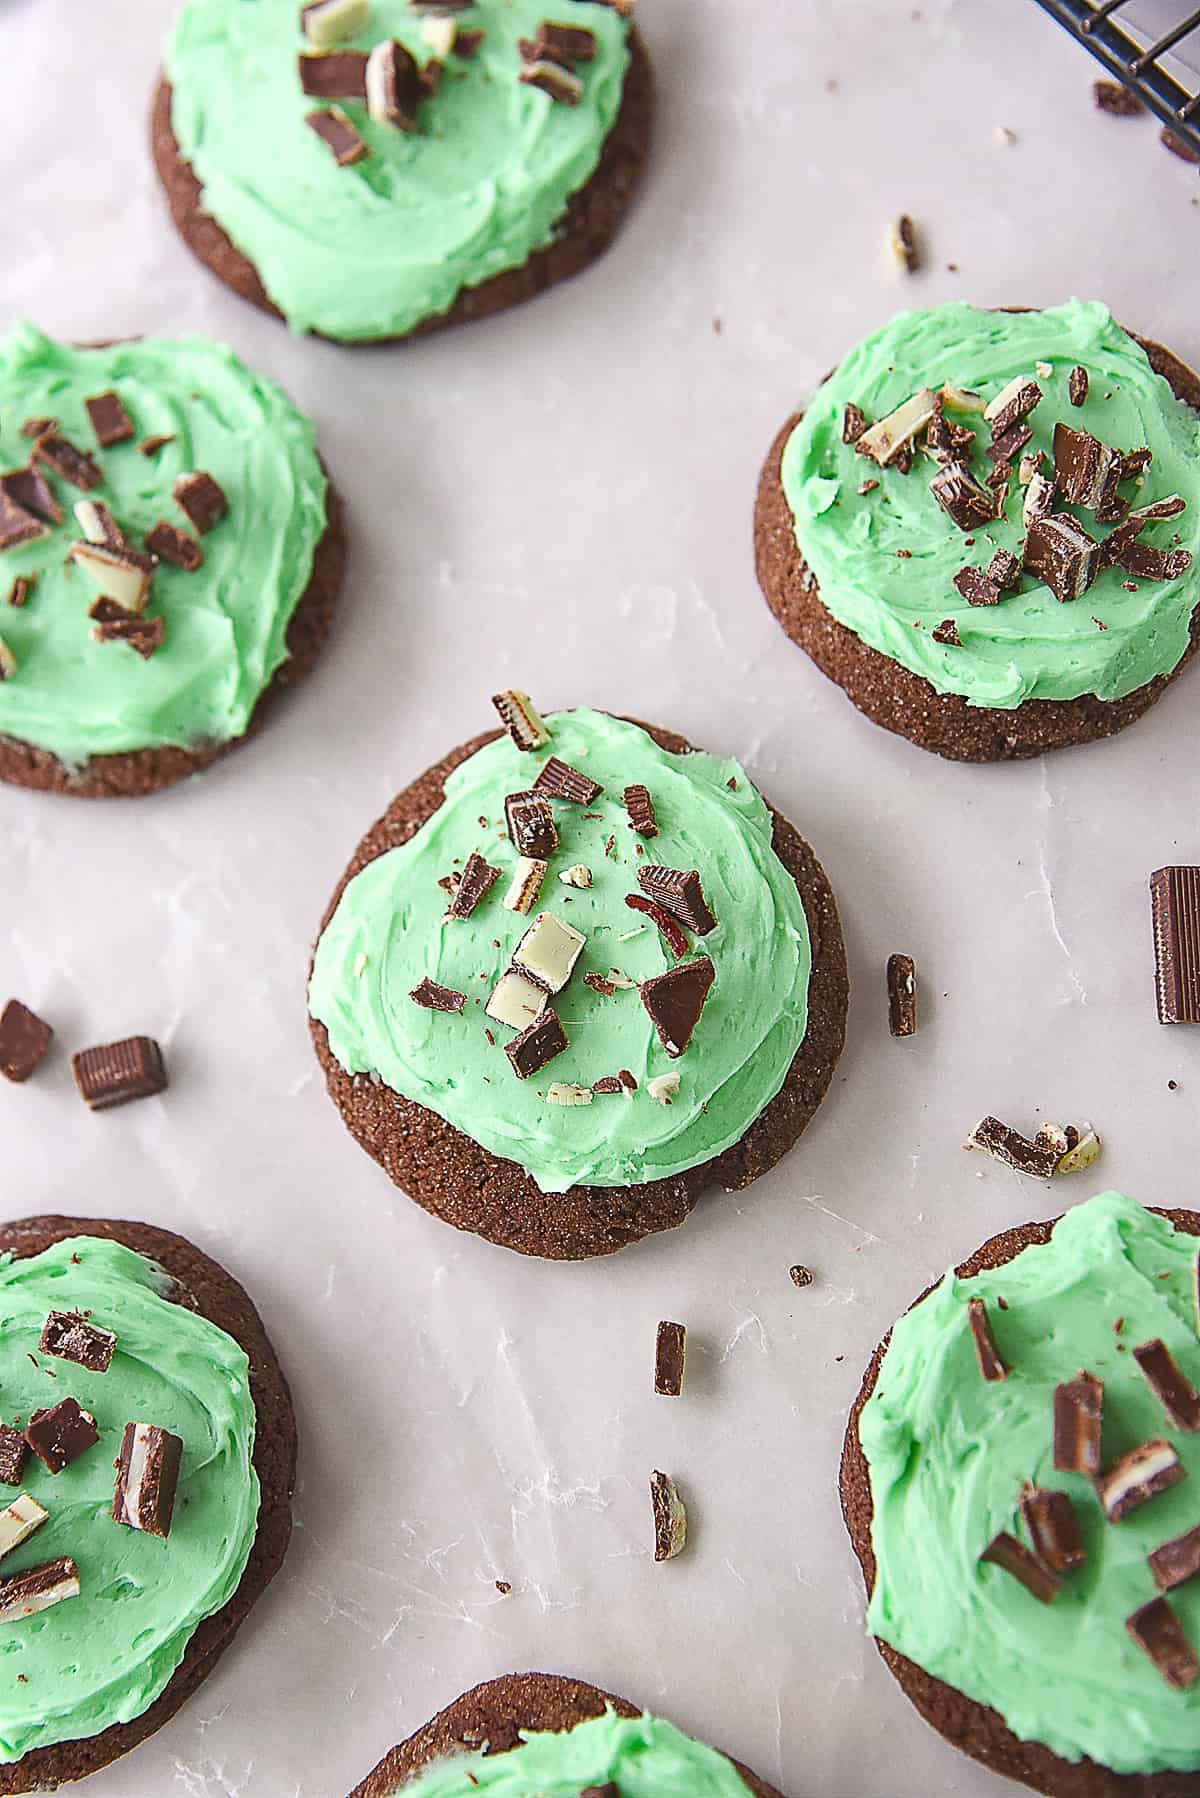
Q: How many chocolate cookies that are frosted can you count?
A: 7